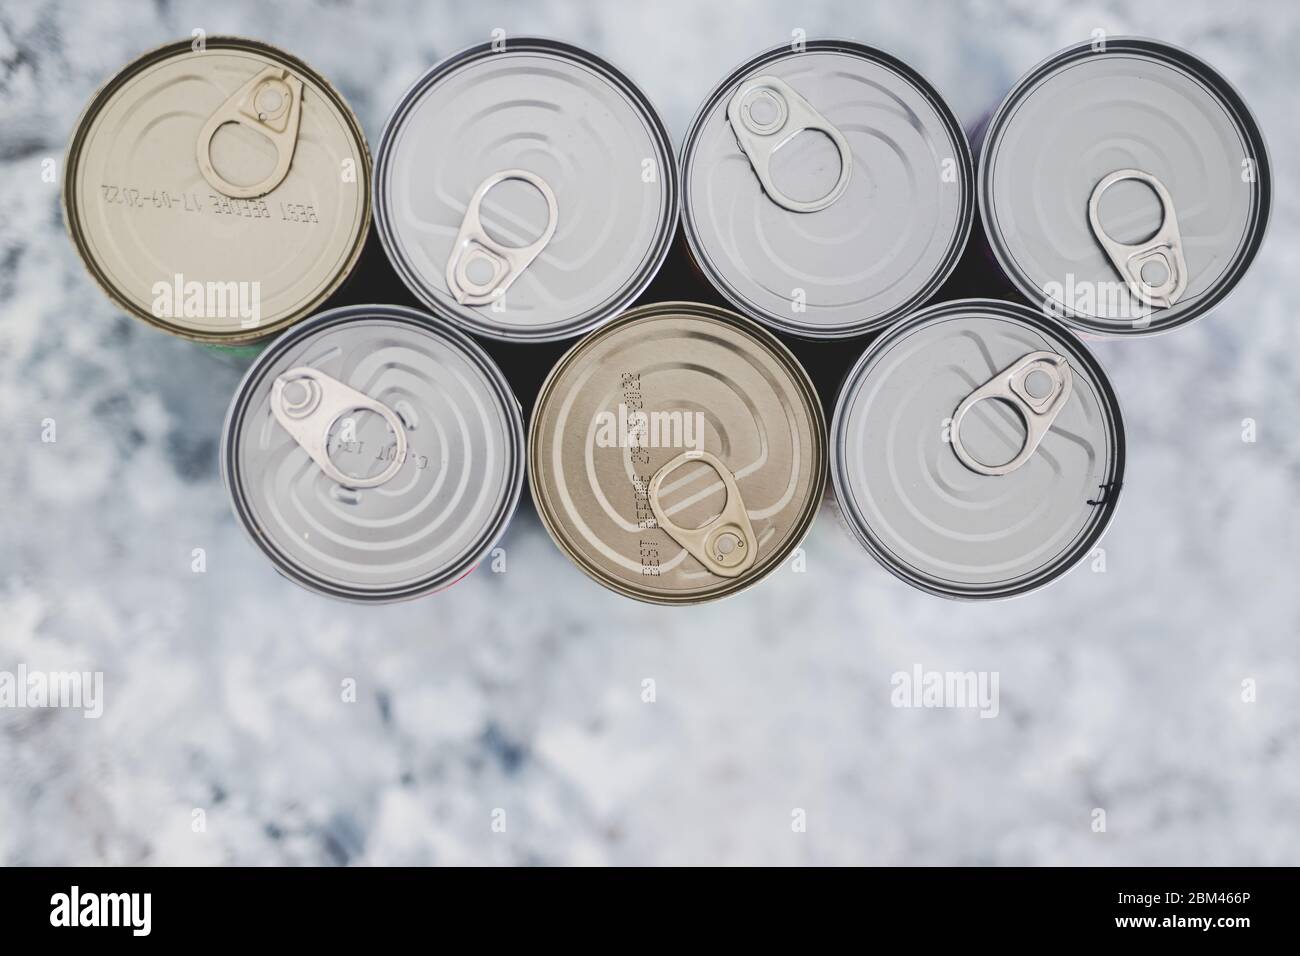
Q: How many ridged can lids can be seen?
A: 7